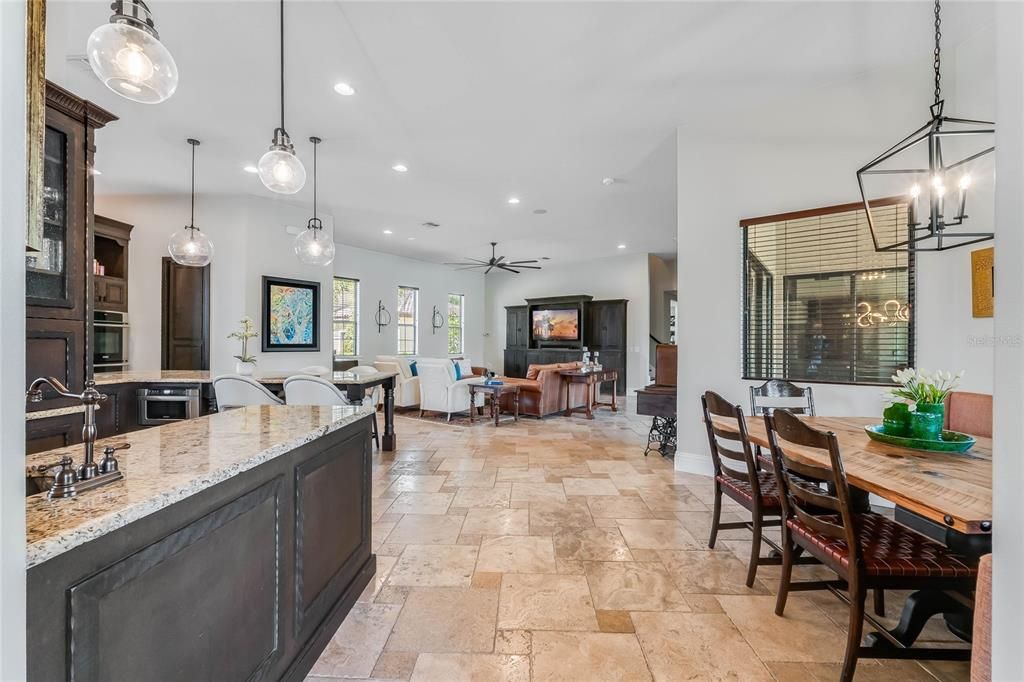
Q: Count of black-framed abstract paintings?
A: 1